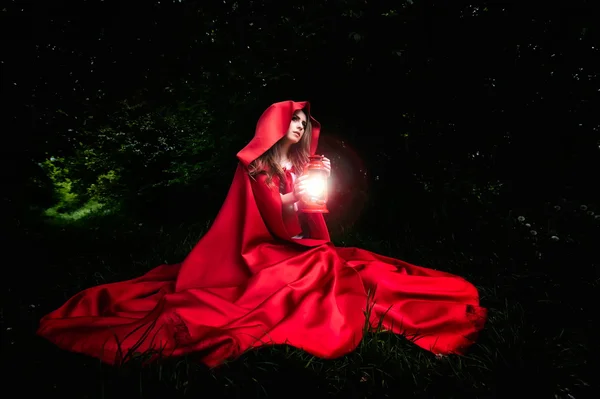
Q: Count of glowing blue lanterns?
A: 0